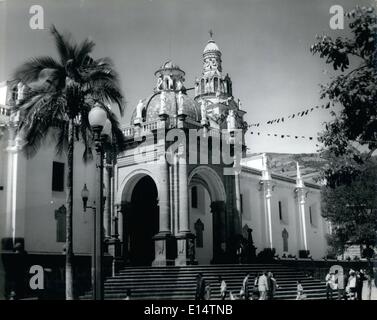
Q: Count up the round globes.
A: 2